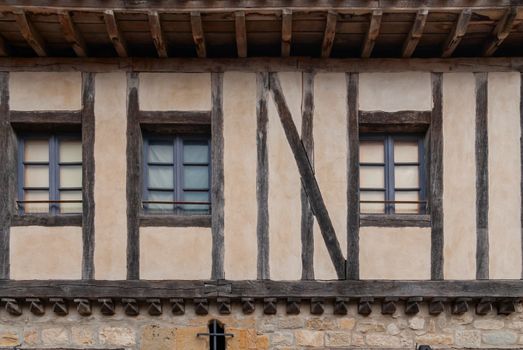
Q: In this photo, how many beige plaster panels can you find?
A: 14